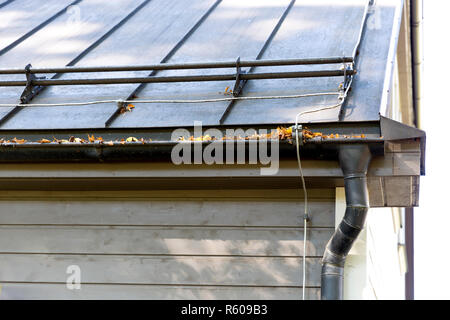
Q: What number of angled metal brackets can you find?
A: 3